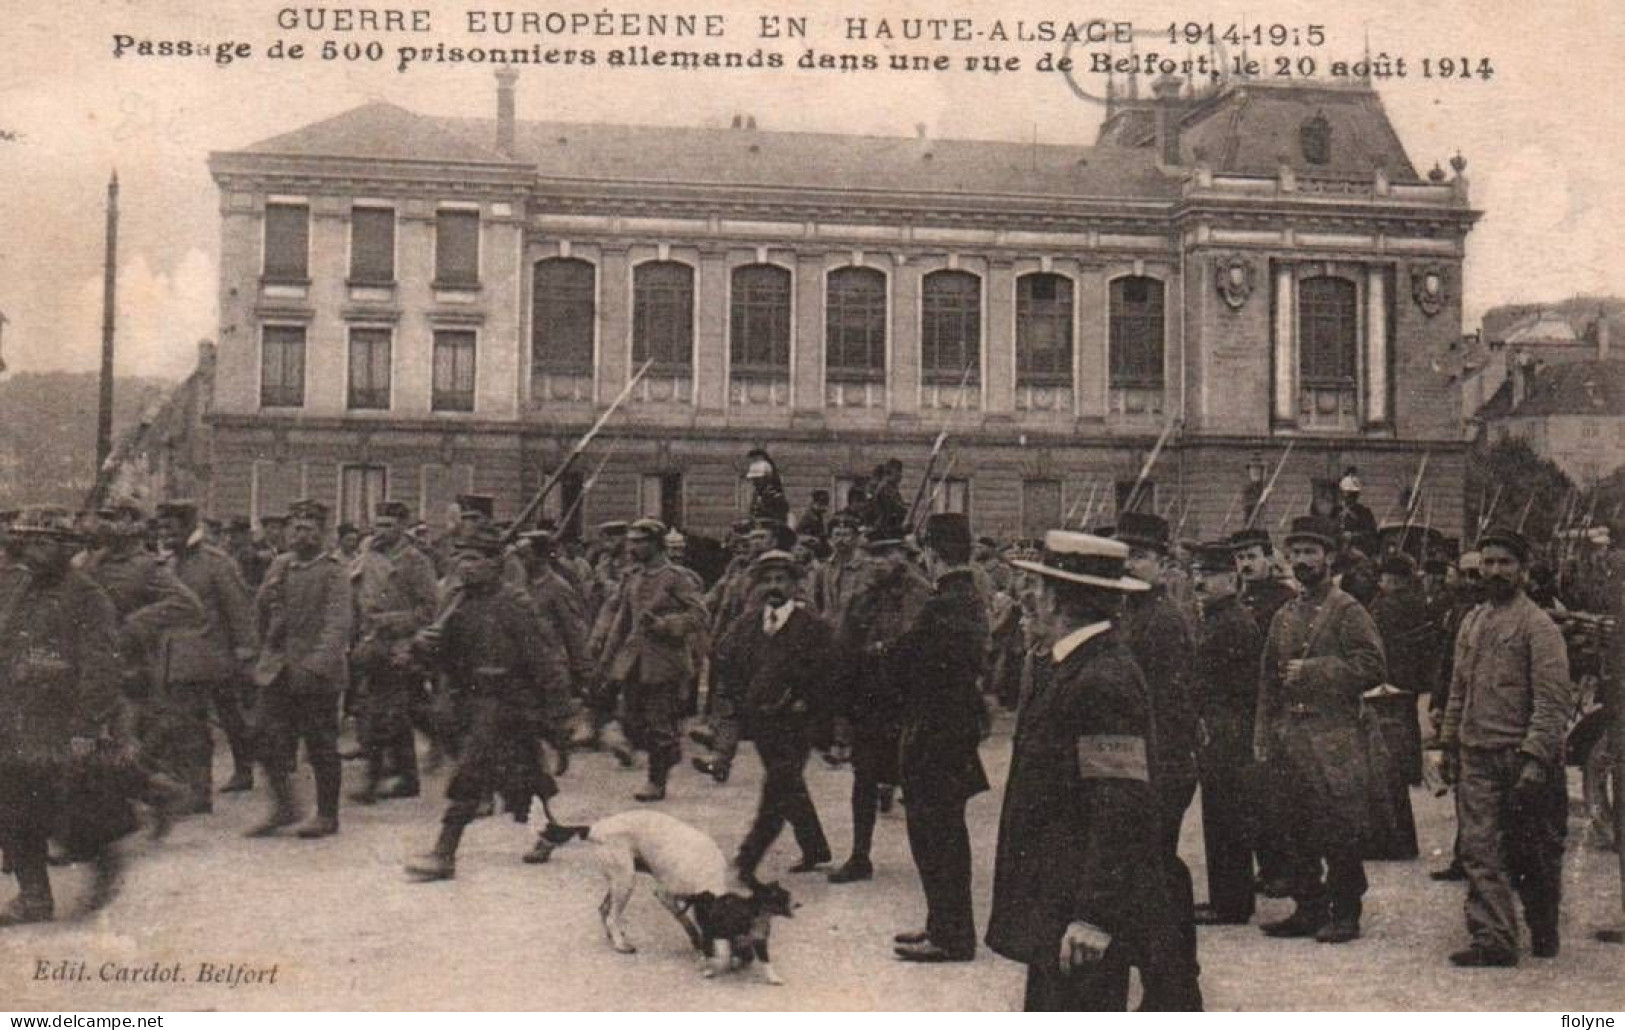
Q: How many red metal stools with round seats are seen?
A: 0